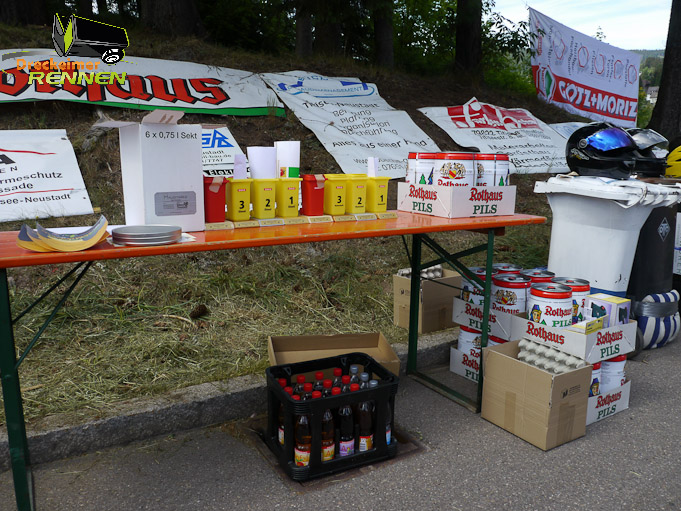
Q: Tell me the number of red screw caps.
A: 12